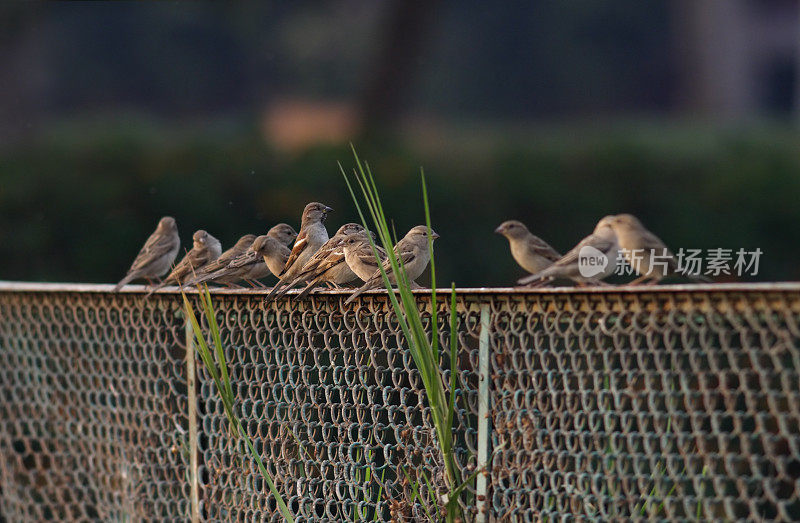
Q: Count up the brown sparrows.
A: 13